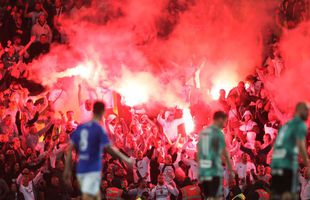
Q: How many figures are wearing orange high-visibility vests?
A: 3